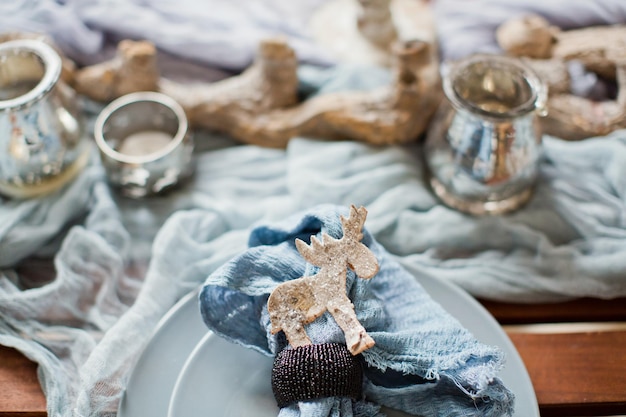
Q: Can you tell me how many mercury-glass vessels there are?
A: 3